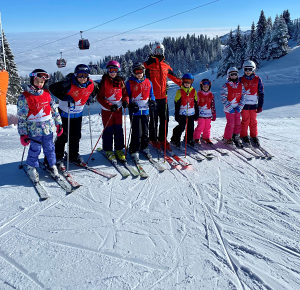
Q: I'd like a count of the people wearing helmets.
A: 9